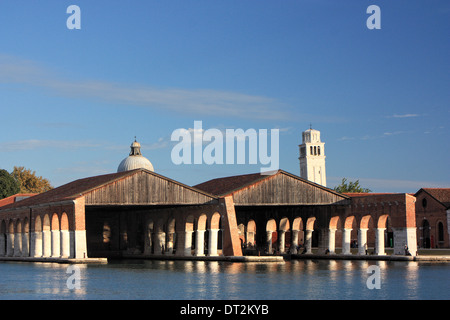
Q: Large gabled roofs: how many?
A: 2